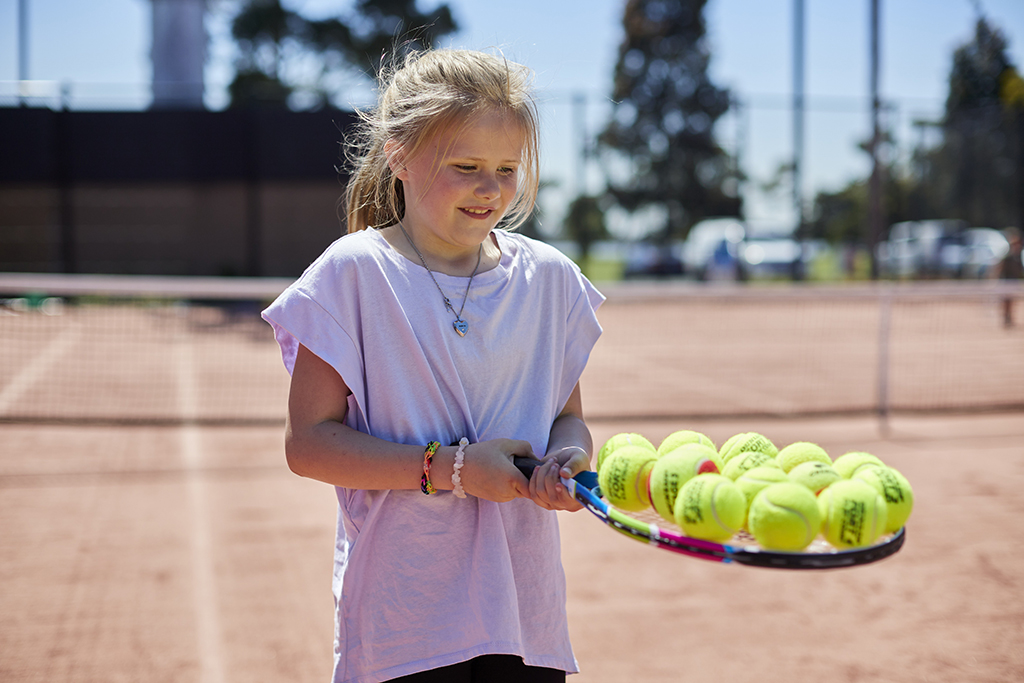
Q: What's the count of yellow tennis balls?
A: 14